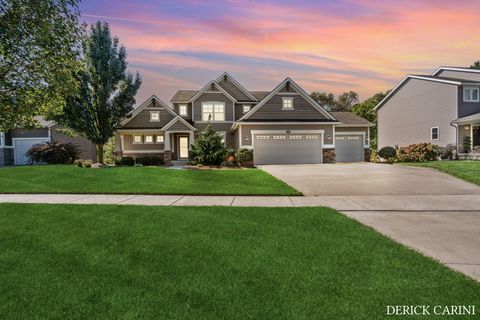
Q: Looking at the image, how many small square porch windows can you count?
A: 3